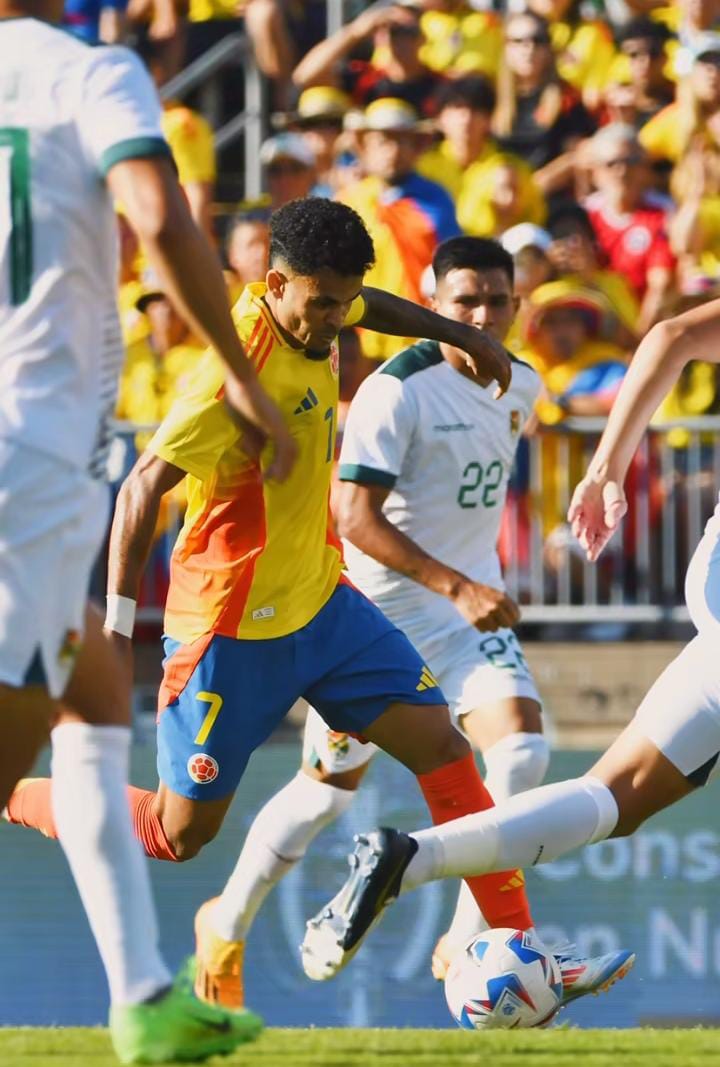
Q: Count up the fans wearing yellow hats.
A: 3